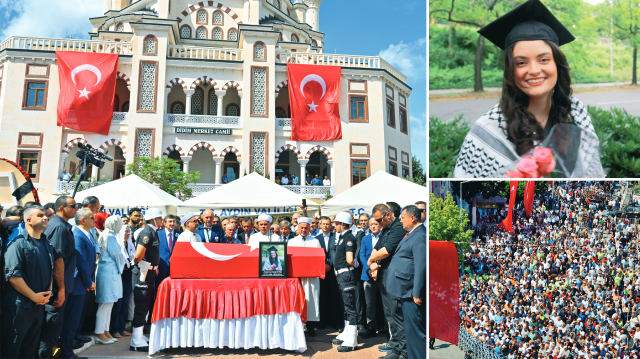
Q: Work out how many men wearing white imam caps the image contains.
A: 3